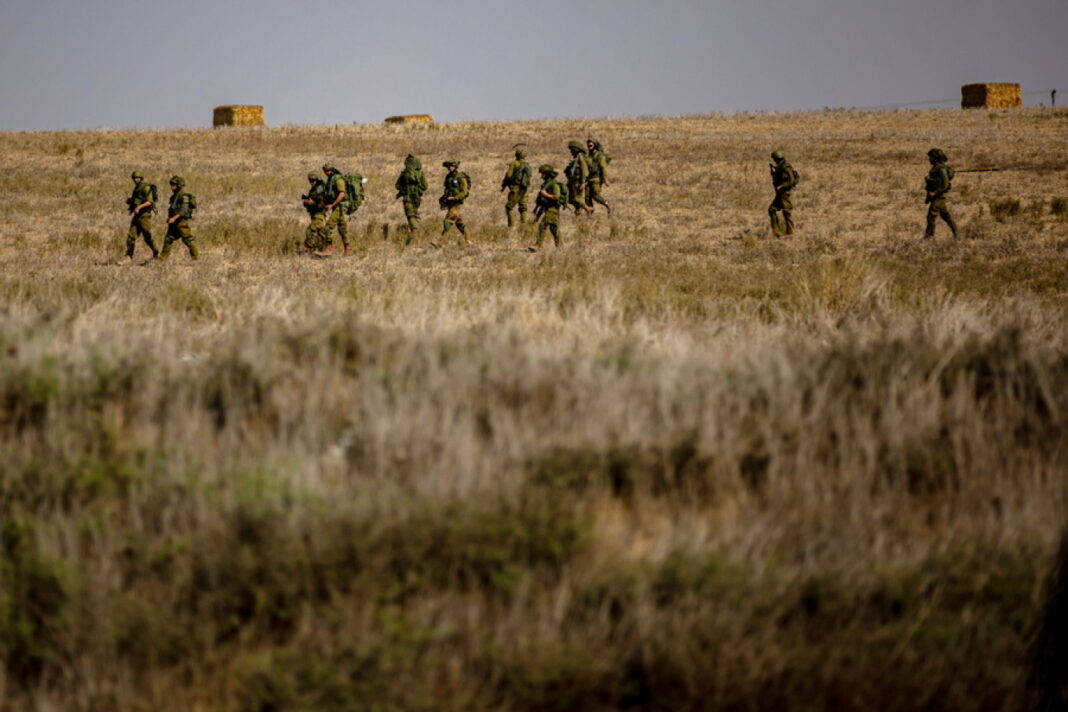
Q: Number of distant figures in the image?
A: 12